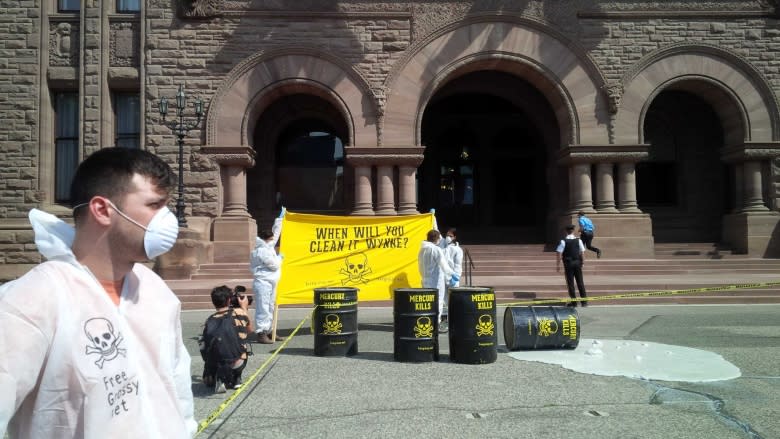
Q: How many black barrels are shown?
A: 4